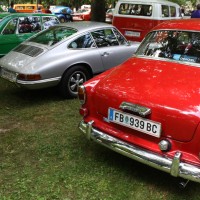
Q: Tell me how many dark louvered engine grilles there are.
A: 1